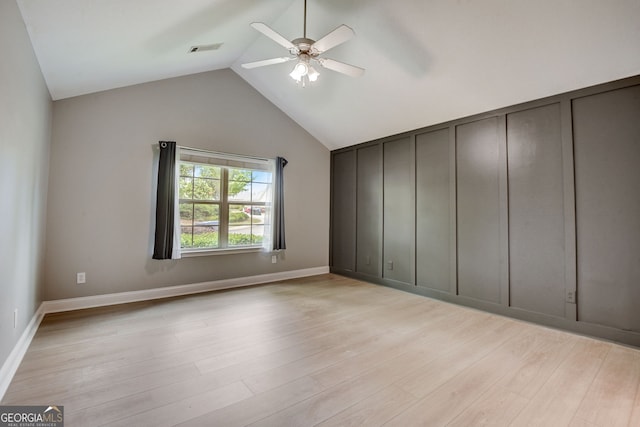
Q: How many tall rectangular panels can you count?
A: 7